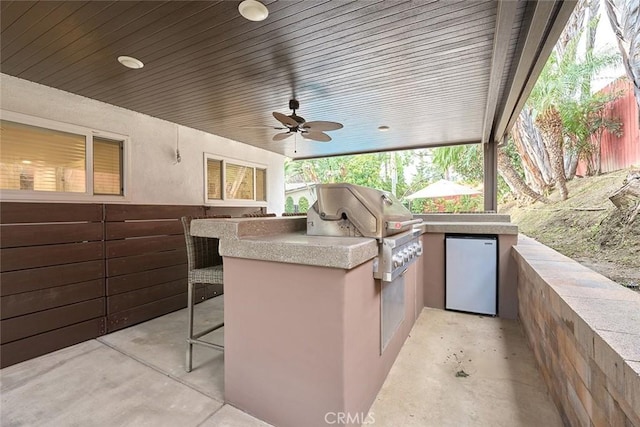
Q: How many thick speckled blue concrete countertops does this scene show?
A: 0